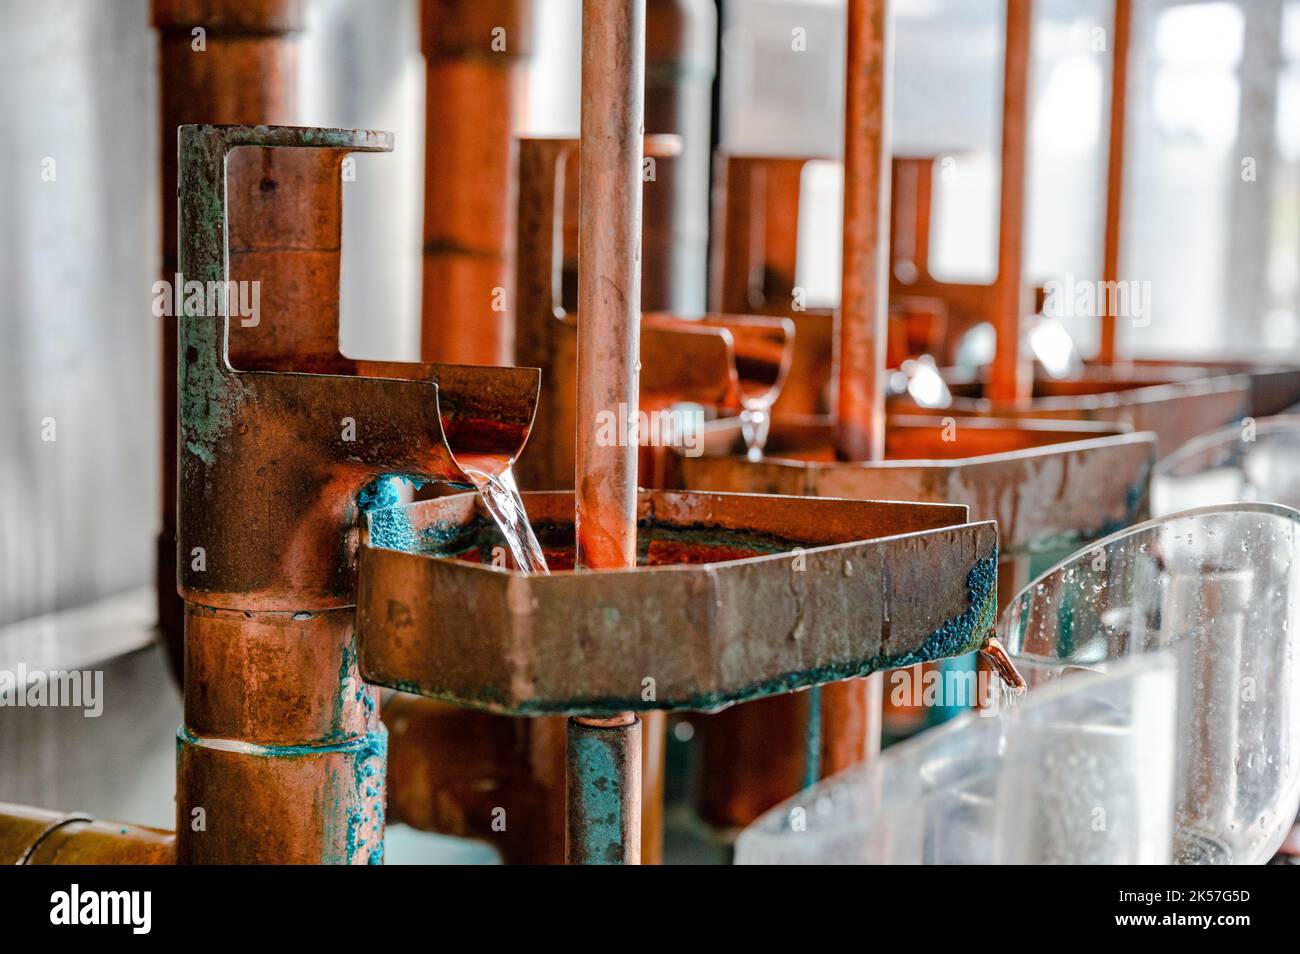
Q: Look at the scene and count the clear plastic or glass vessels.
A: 3